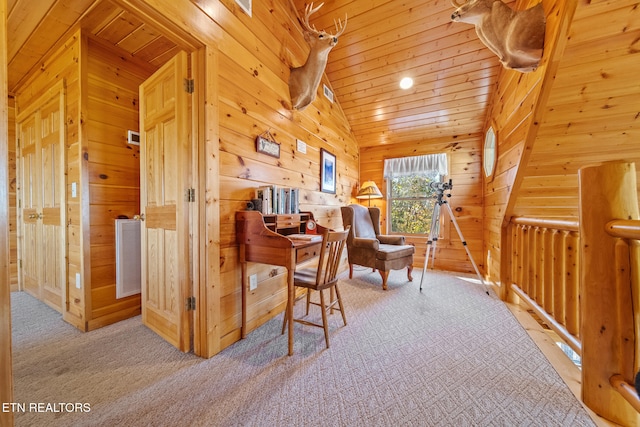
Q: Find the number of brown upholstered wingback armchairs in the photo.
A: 1